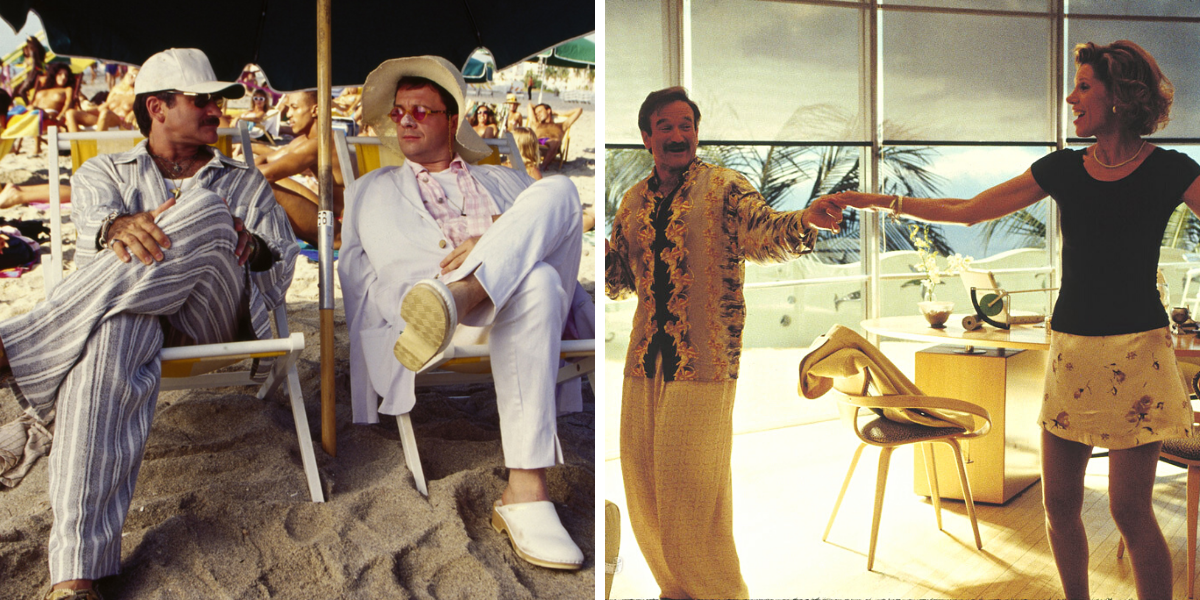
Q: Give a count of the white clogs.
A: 2